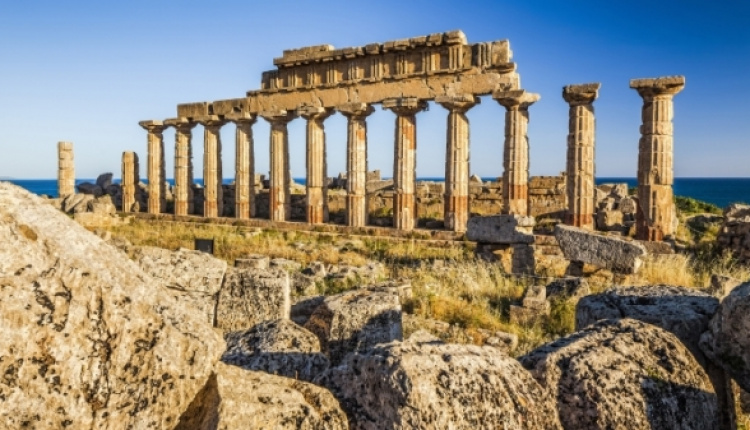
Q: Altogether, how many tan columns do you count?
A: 14